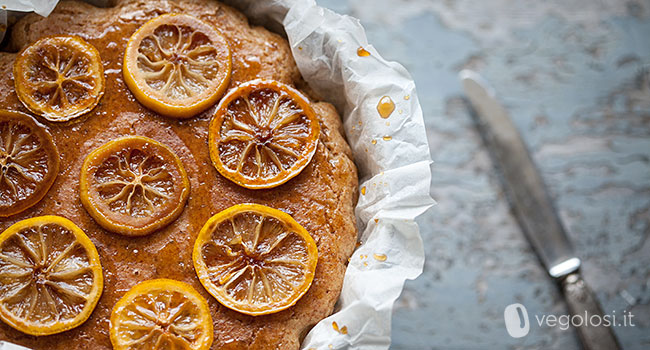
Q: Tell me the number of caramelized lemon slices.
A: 8